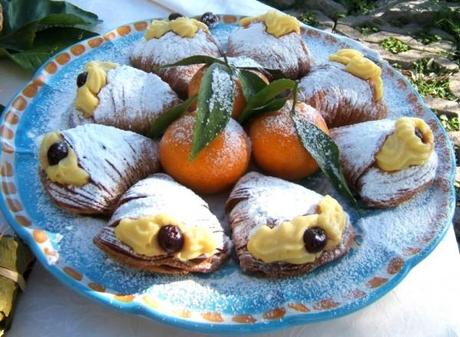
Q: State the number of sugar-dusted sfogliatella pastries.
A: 8